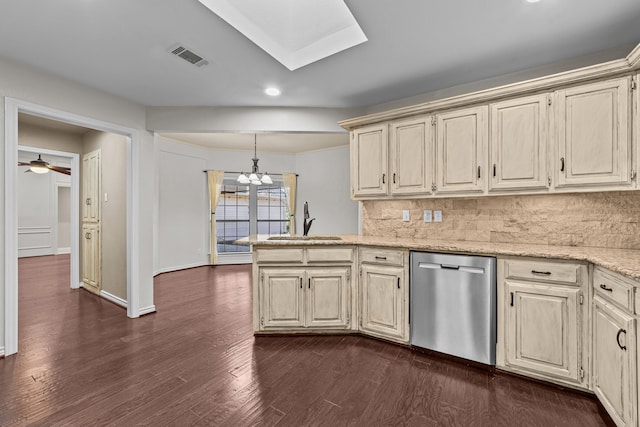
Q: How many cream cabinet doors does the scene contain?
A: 14